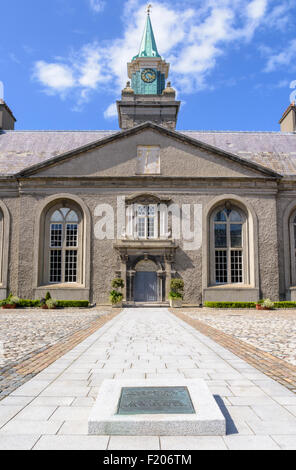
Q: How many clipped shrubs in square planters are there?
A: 2